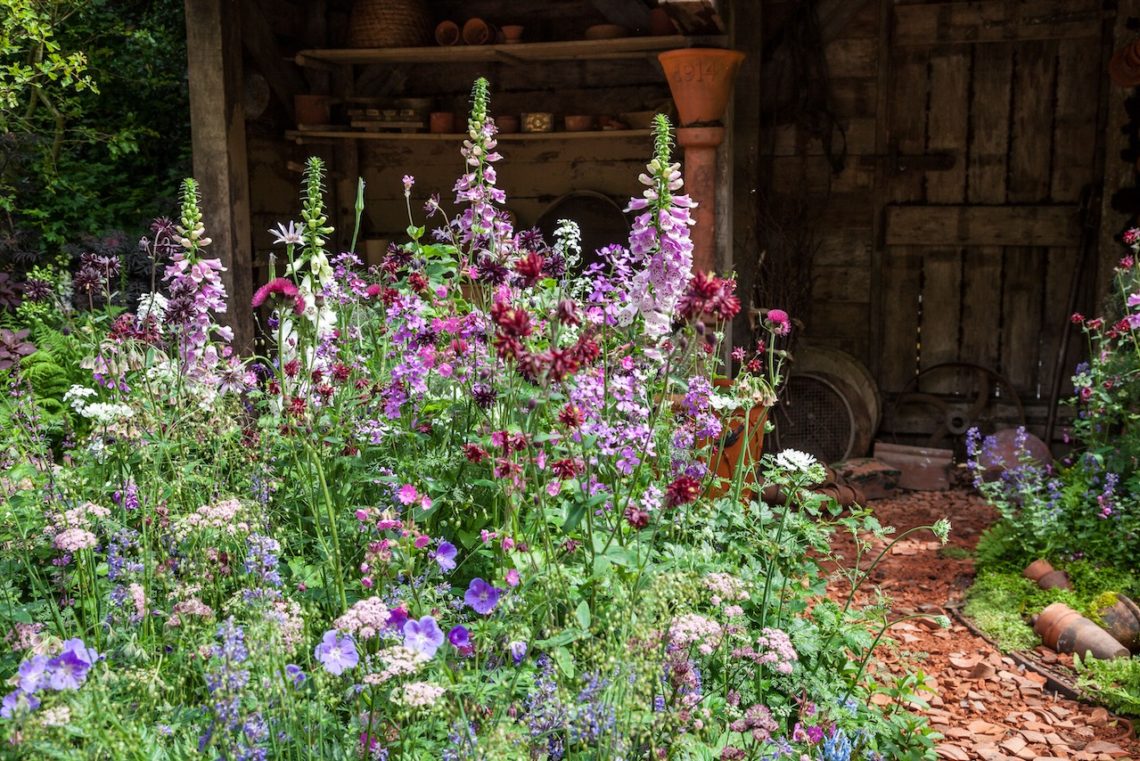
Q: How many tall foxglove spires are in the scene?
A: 4